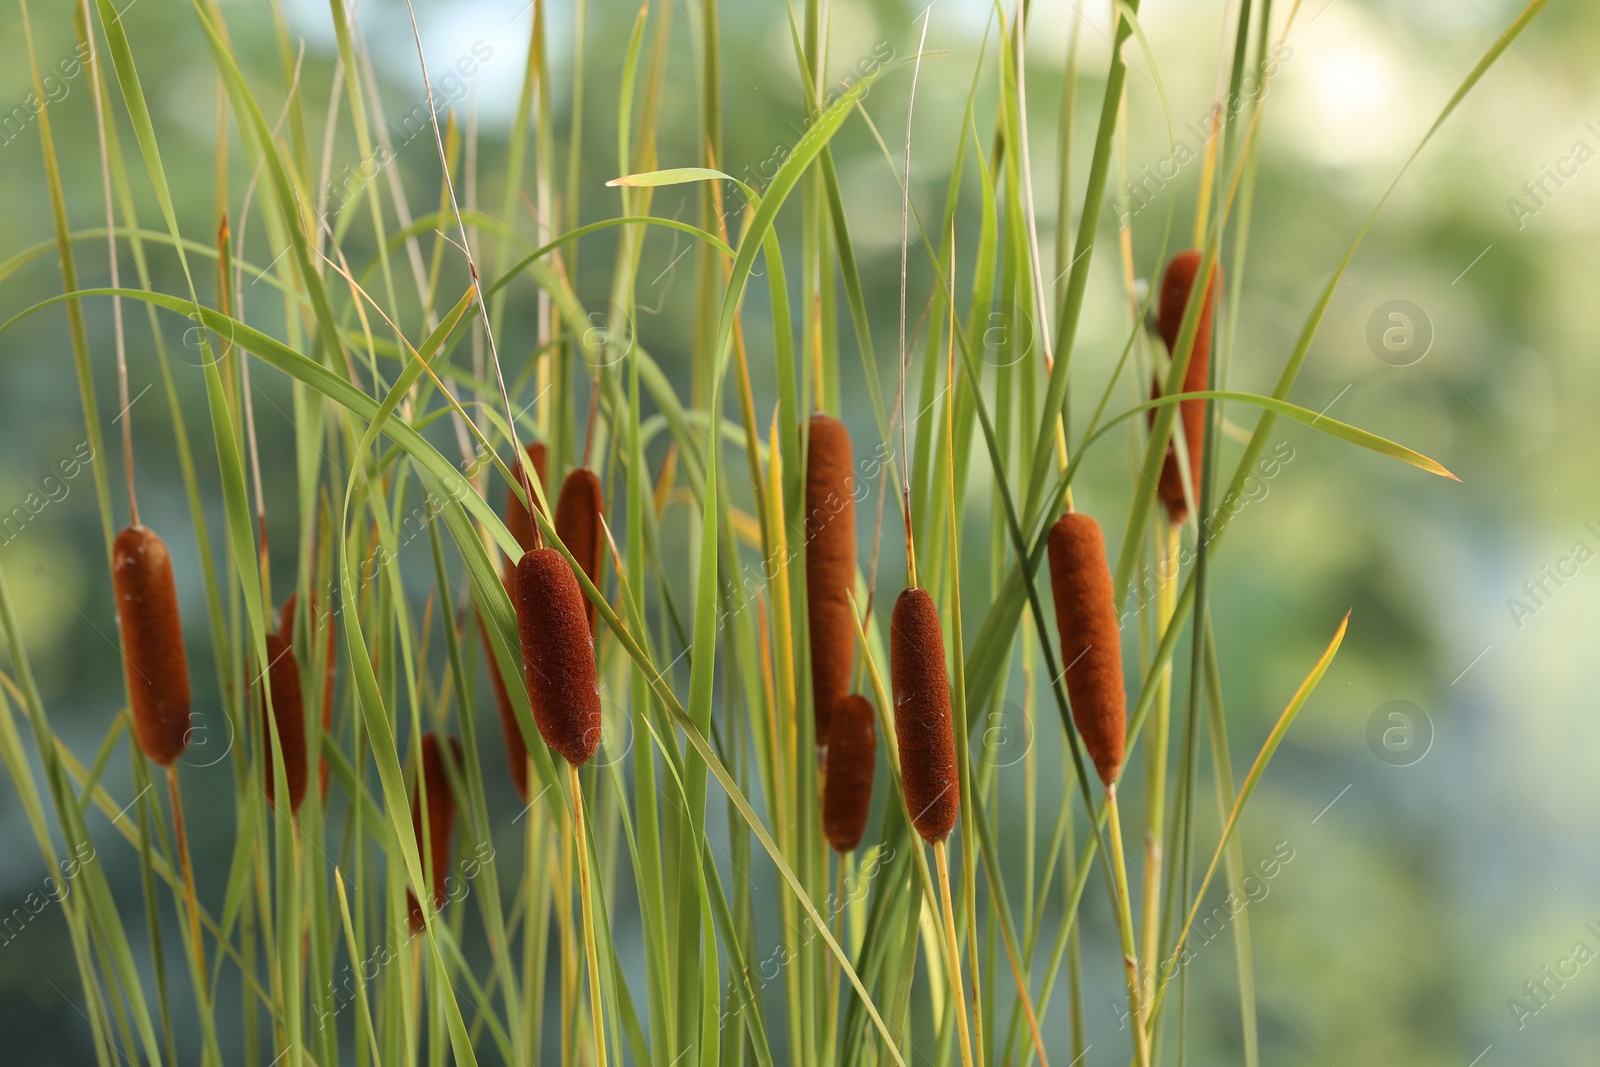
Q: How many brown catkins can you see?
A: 12